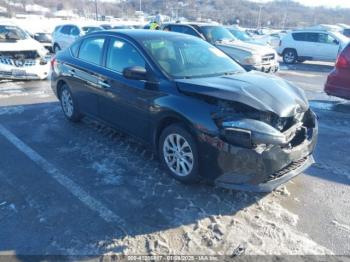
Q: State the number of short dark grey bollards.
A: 0